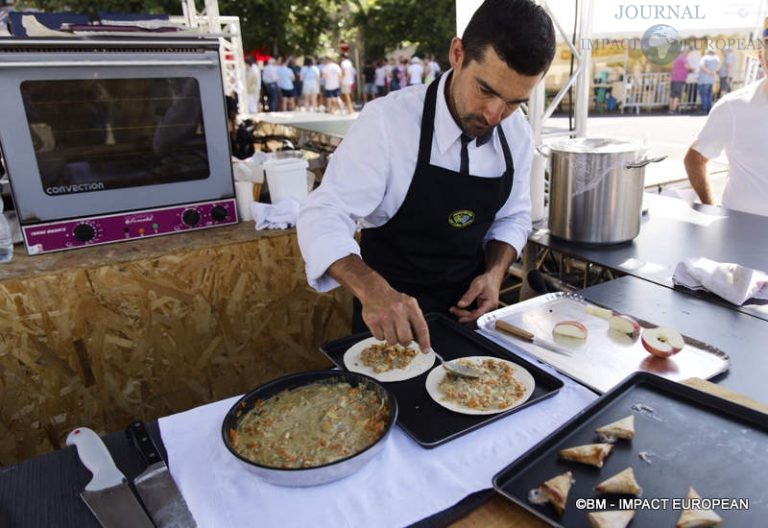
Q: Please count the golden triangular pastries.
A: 6